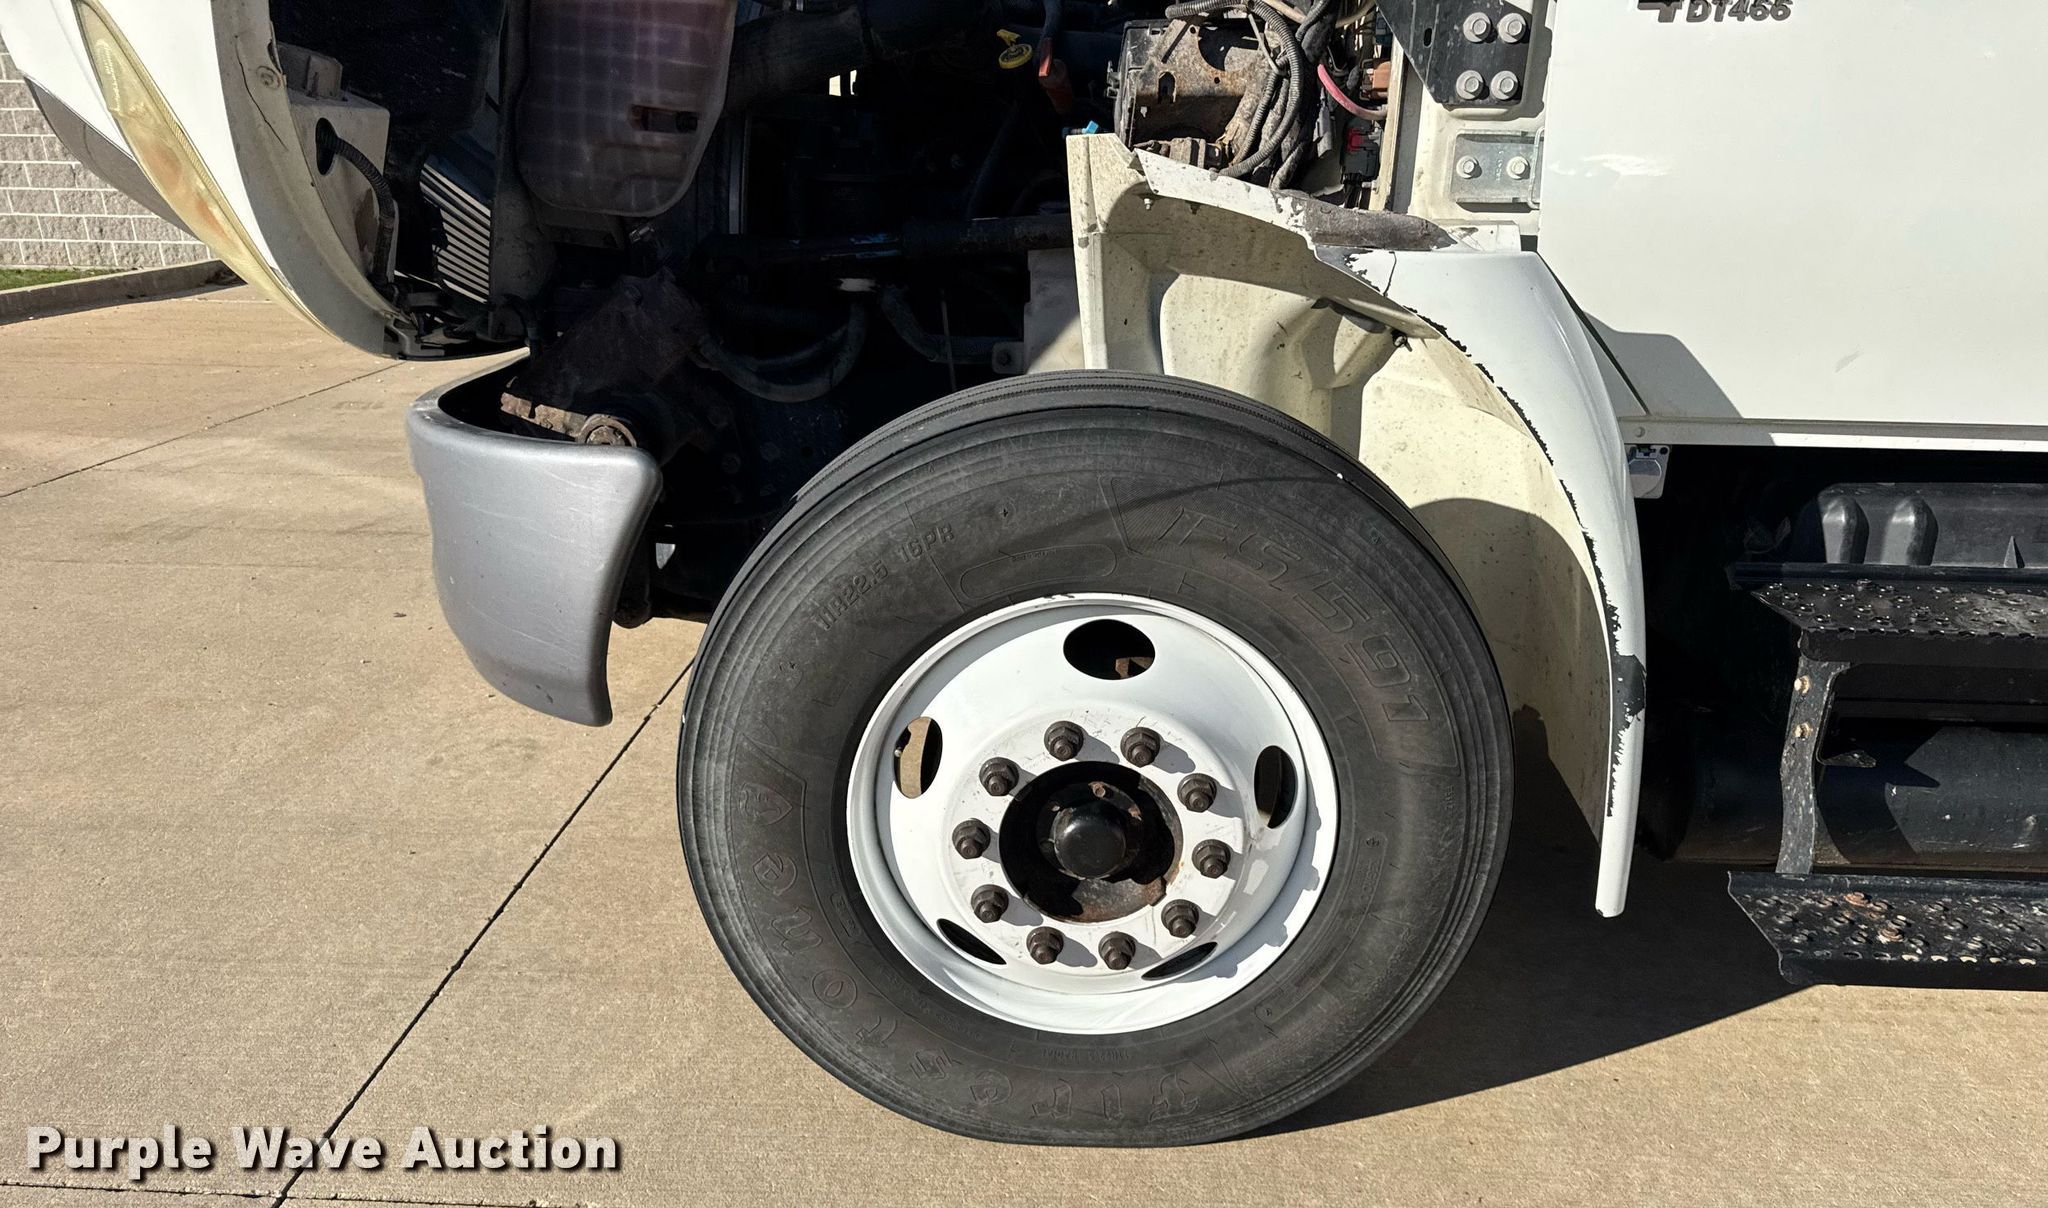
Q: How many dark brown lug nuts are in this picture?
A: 10